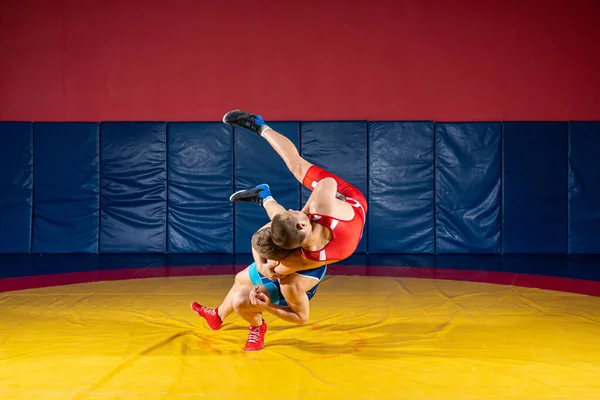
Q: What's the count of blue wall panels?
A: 10